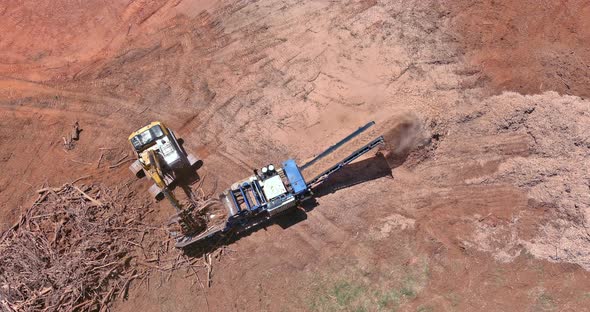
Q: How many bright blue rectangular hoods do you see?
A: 1